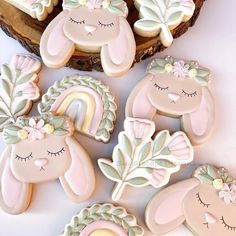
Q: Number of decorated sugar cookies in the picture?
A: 10